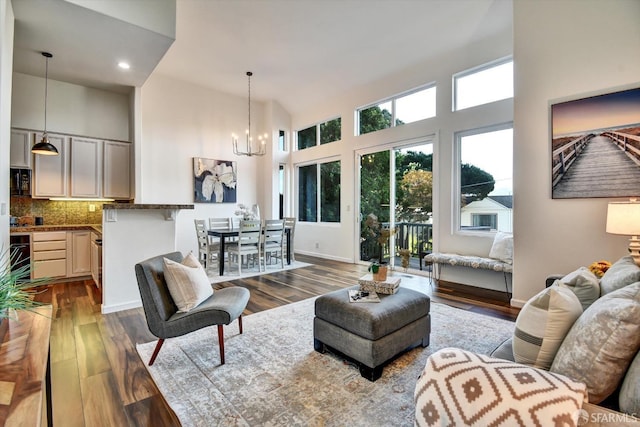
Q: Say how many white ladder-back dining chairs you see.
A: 6